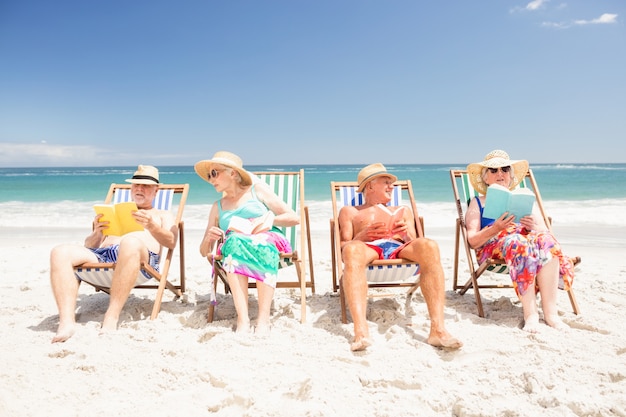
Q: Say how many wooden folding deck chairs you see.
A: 4